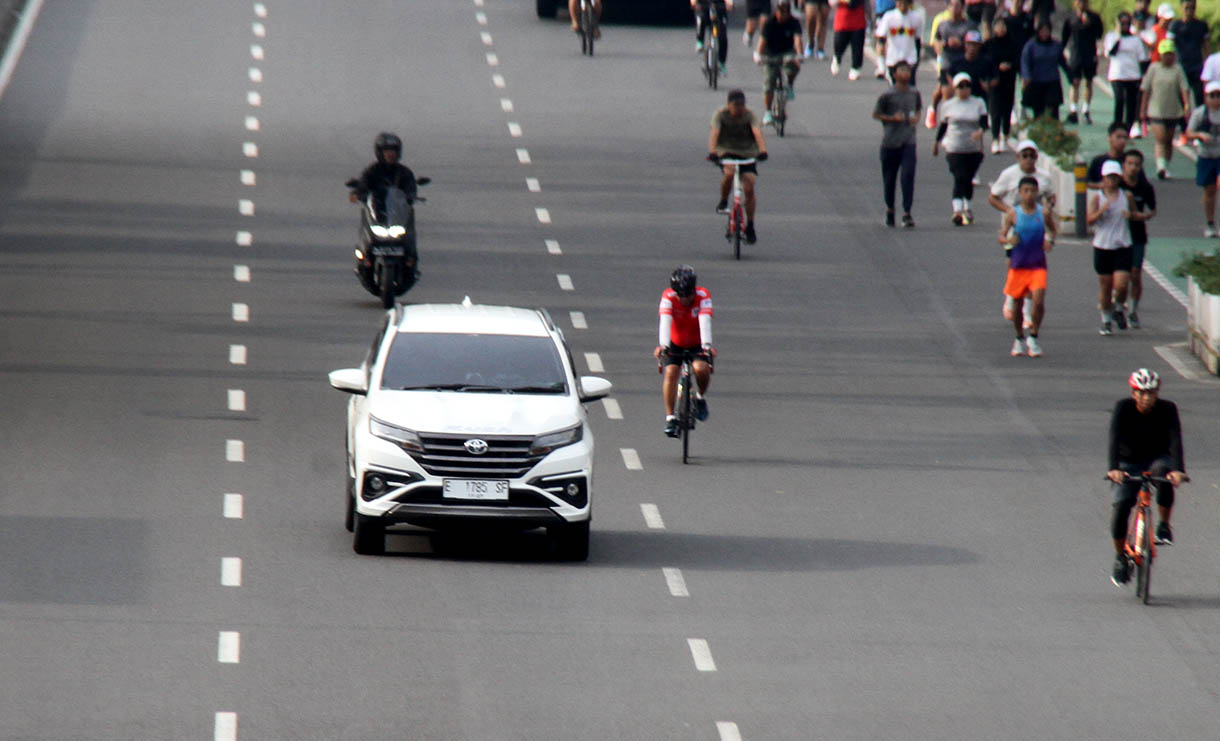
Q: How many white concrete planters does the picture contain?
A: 2